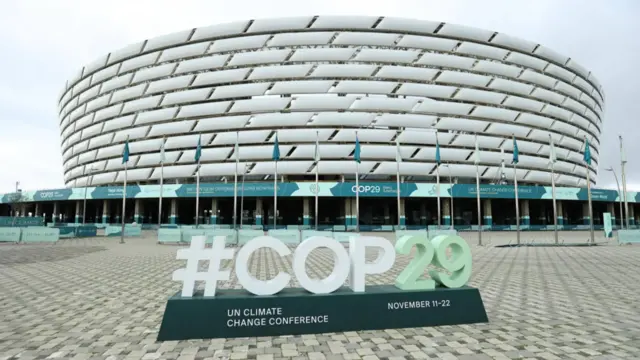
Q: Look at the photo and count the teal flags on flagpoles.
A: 7